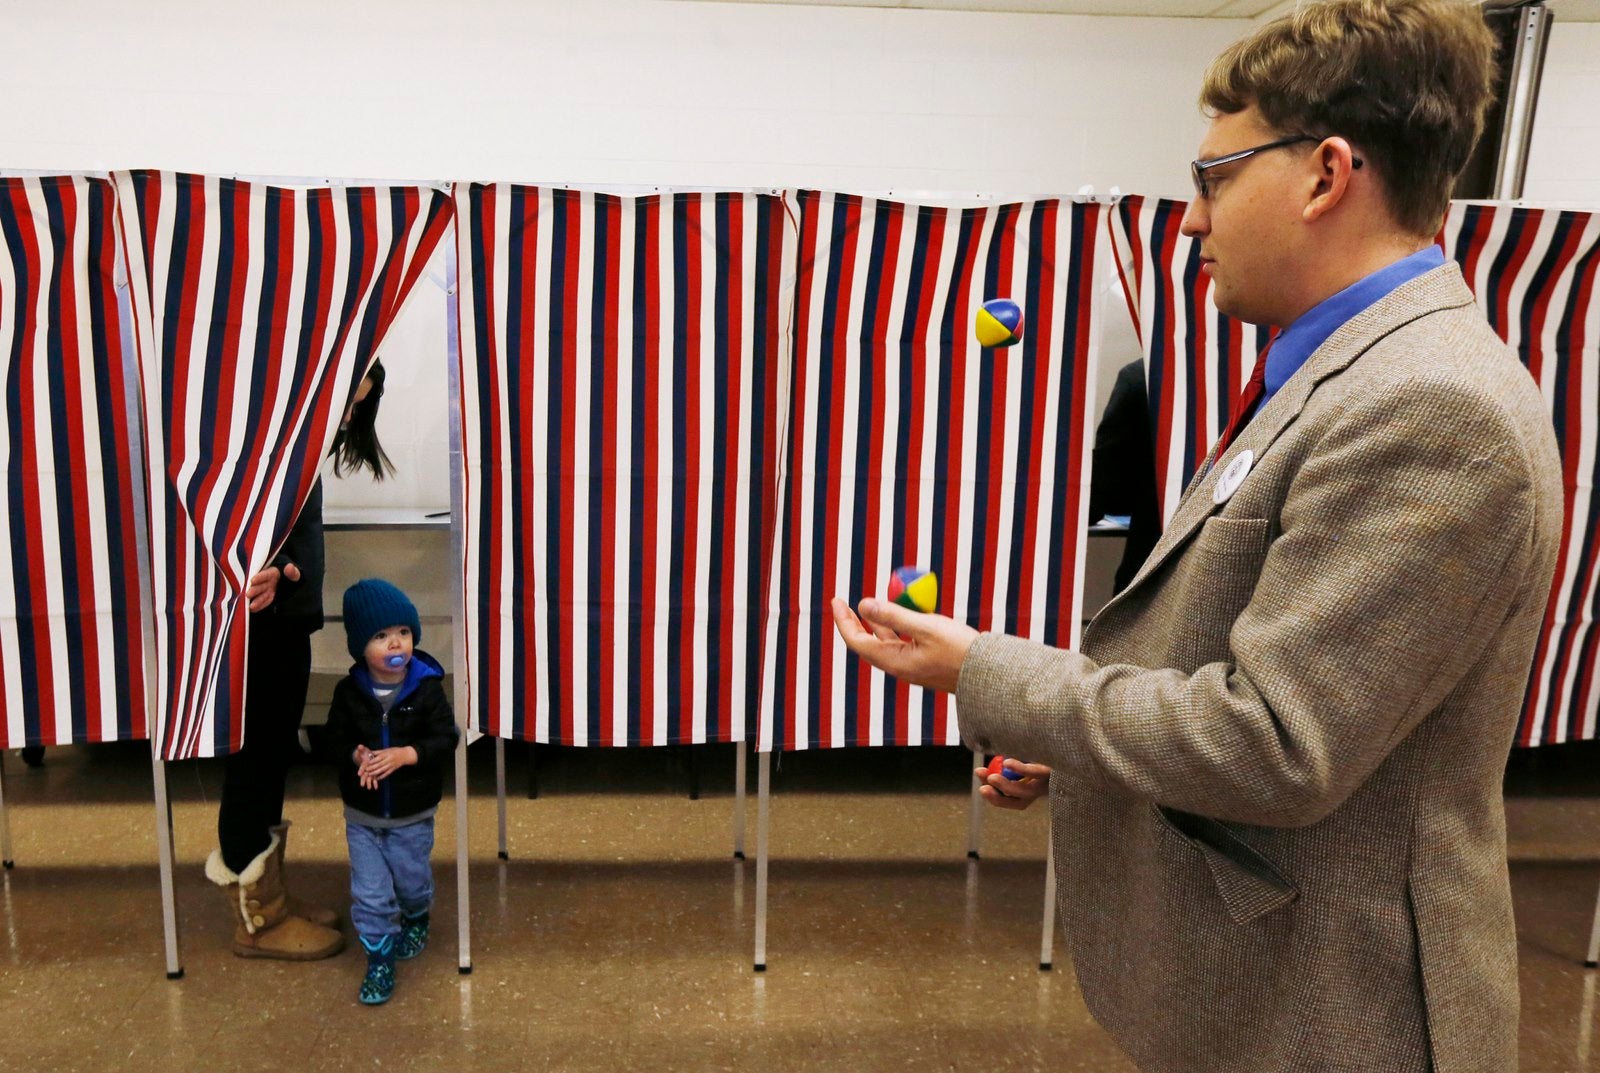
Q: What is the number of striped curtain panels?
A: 6